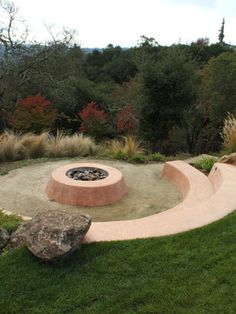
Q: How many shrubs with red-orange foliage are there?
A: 3